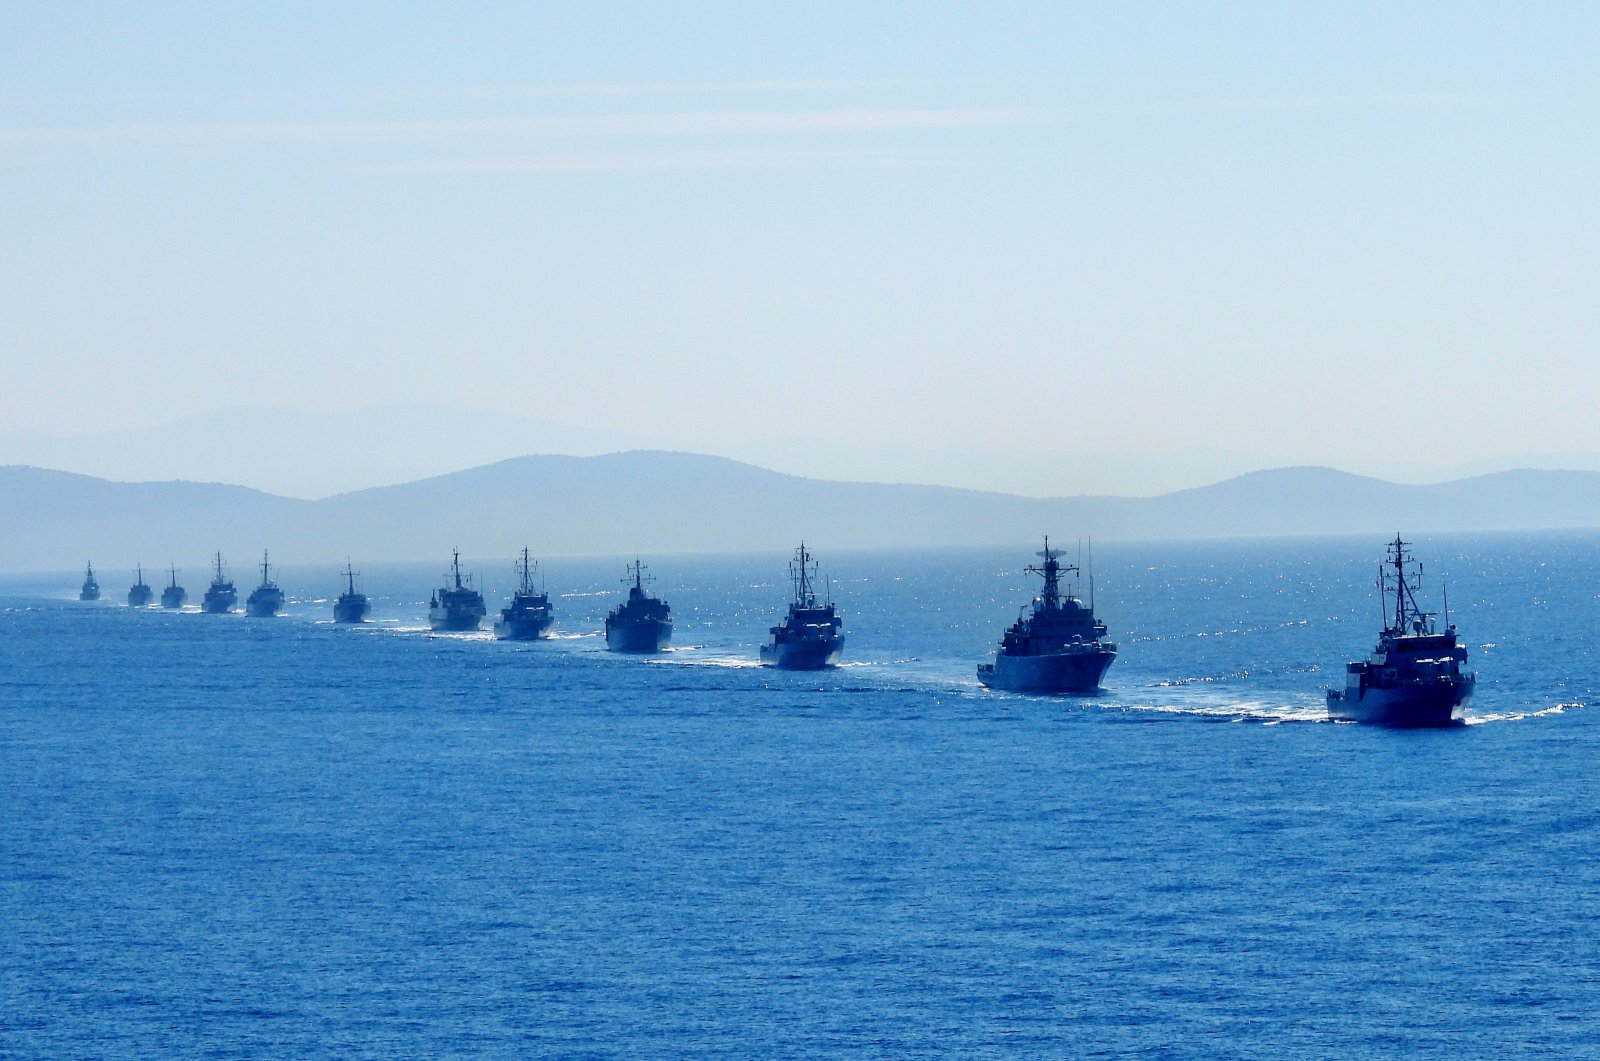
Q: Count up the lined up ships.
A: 12